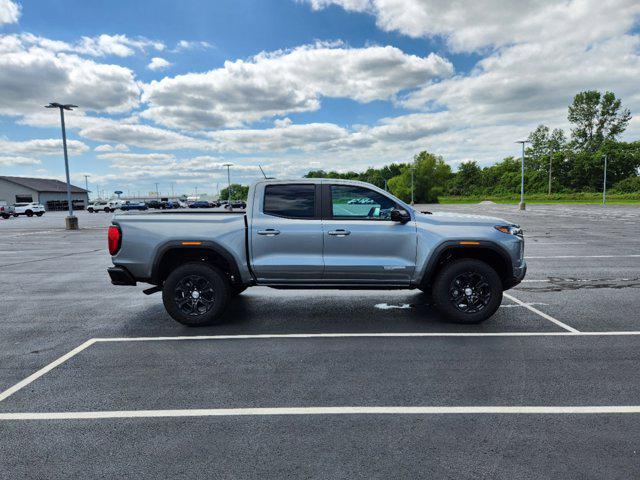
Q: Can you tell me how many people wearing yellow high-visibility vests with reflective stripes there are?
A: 0